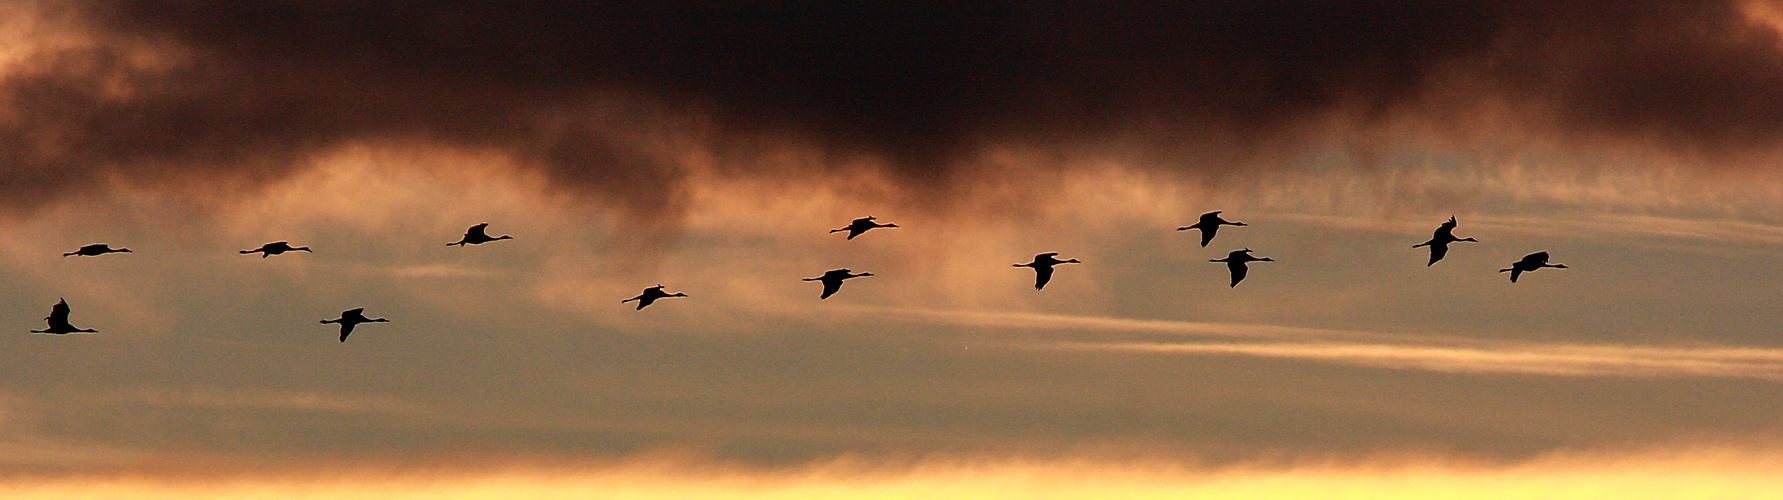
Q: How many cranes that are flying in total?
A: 13